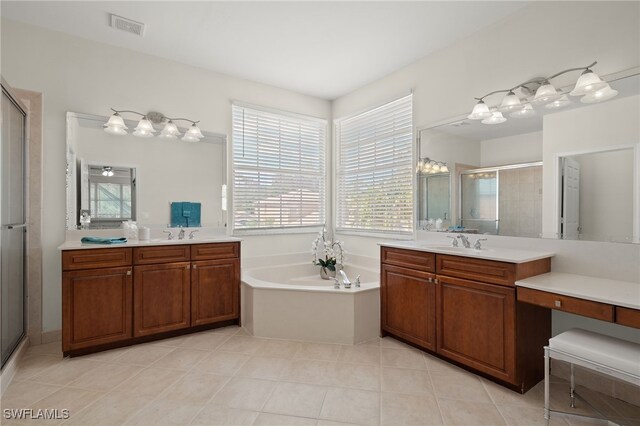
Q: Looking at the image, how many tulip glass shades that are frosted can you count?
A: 8